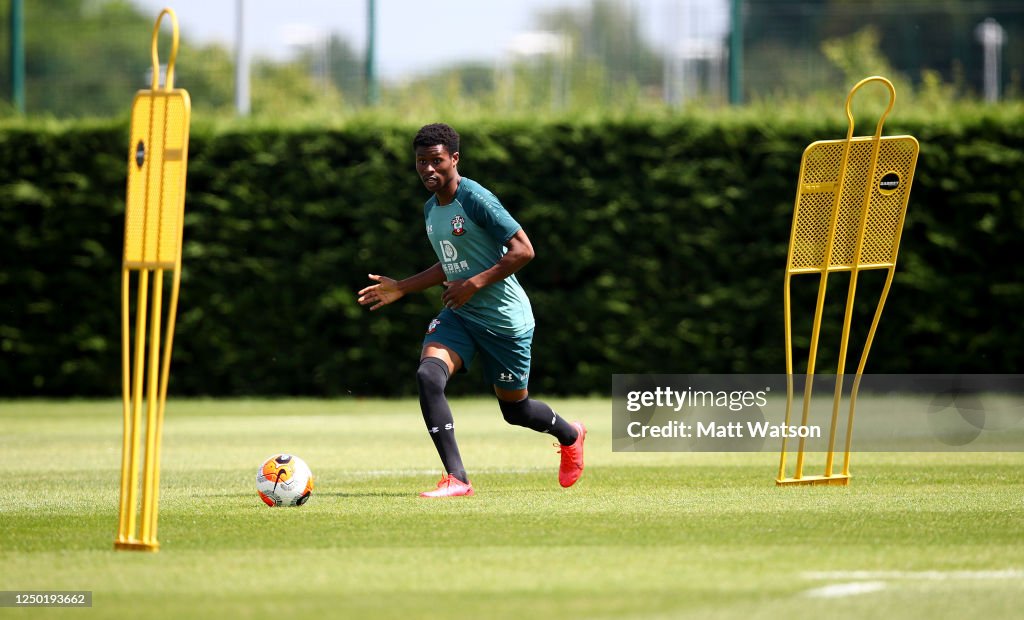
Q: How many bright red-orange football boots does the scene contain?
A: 2